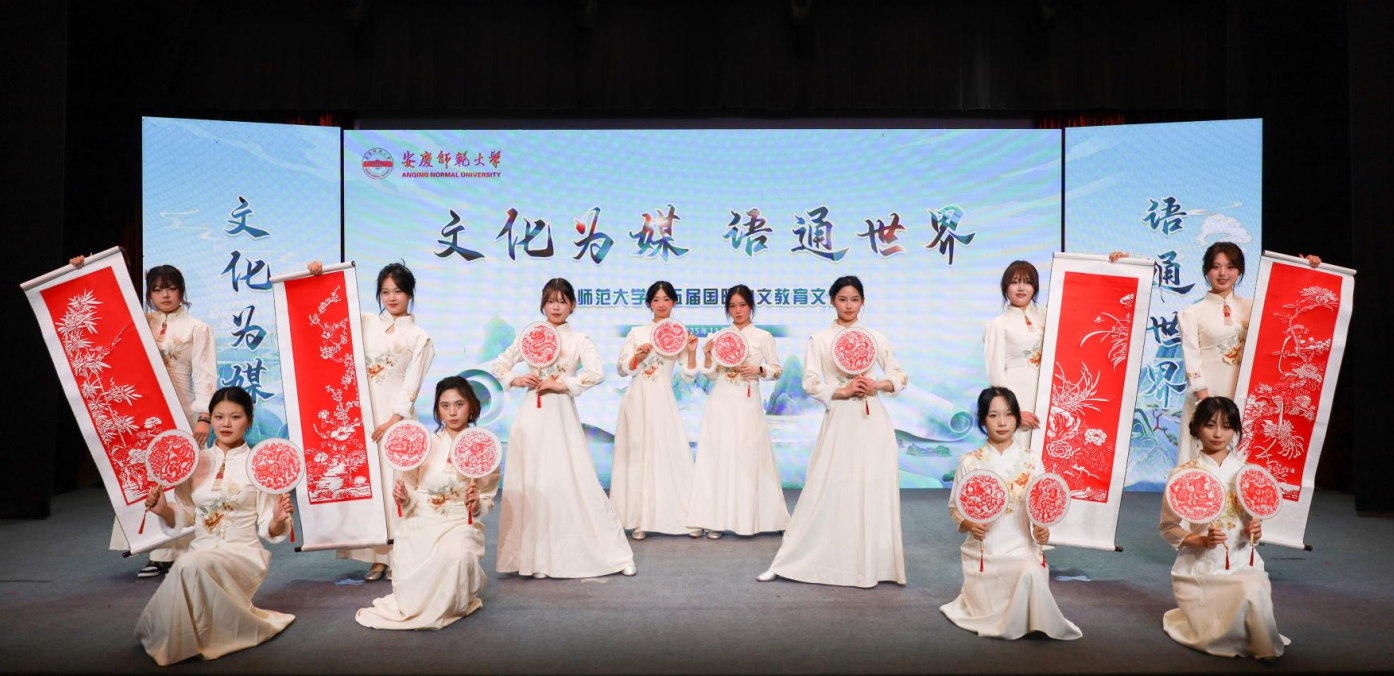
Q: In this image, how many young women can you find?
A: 12